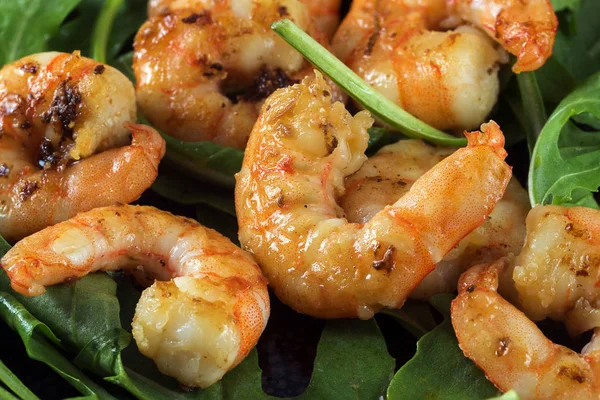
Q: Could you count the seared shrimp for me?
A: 7